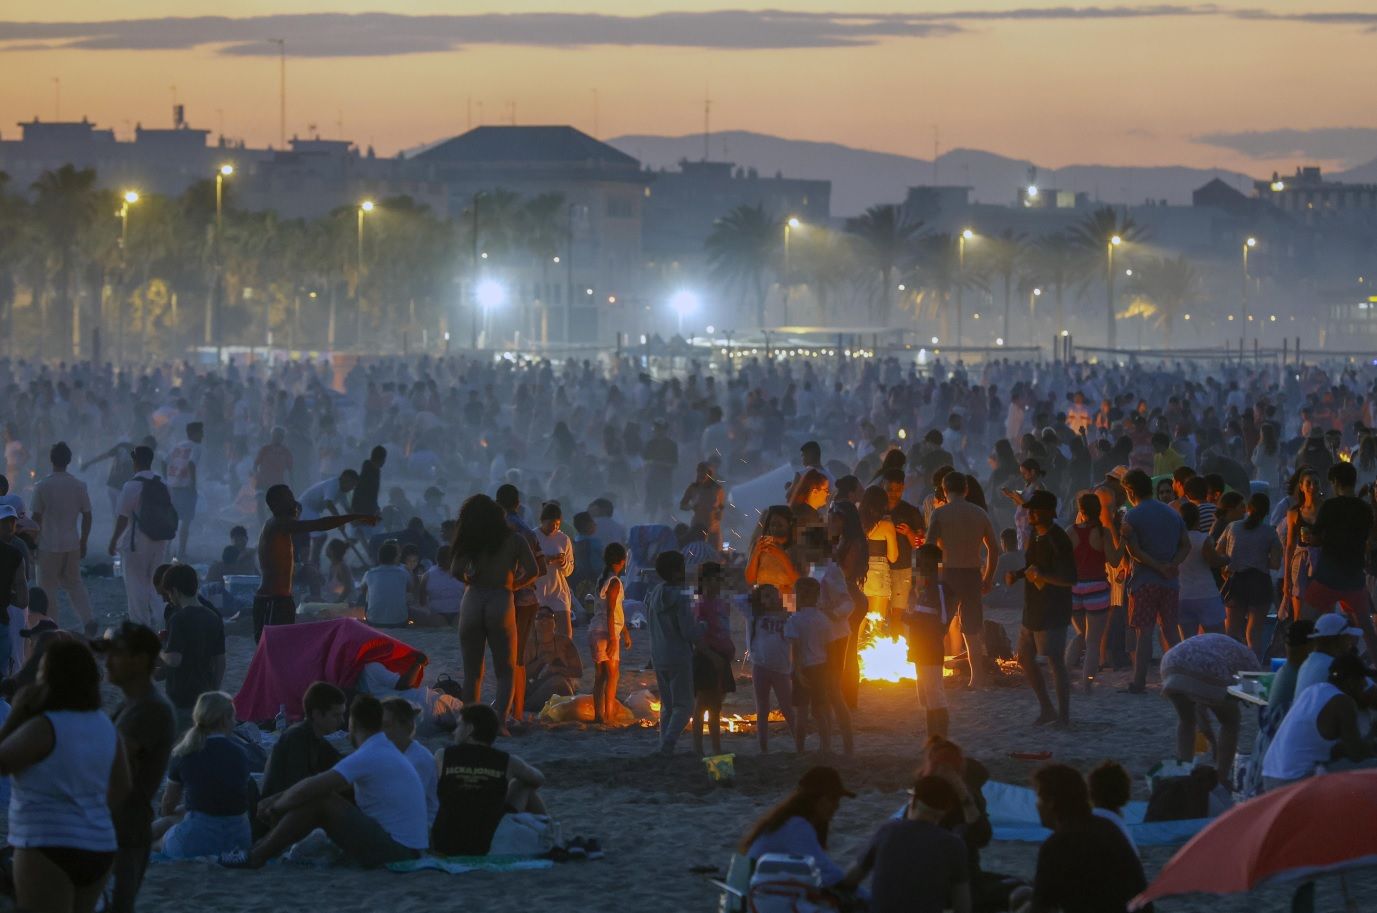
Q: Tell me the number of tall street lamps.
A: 7